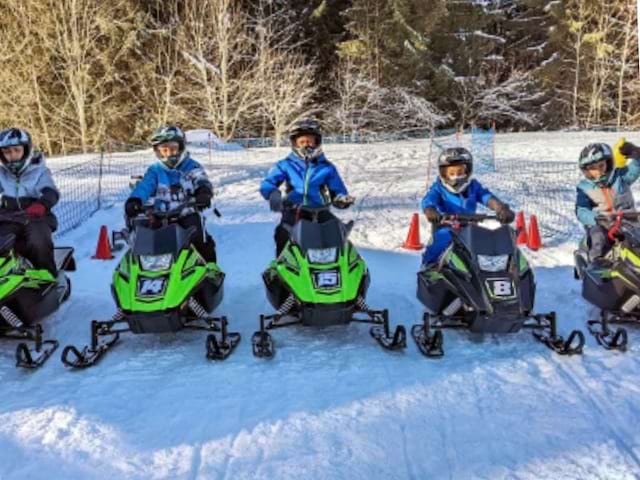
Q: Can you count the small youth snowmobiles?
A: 5